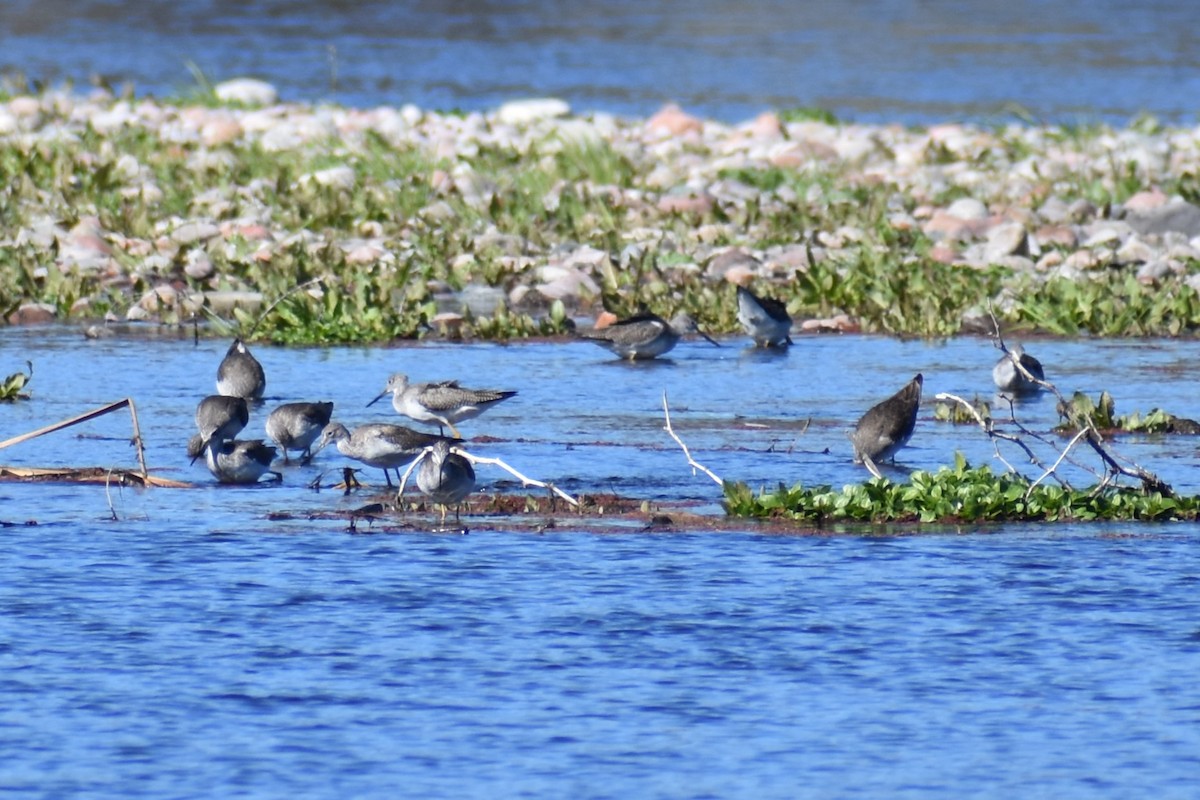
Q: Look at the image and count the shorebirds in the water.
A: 11